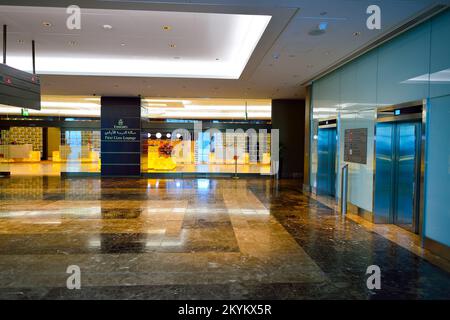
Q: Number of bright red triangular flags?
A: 0